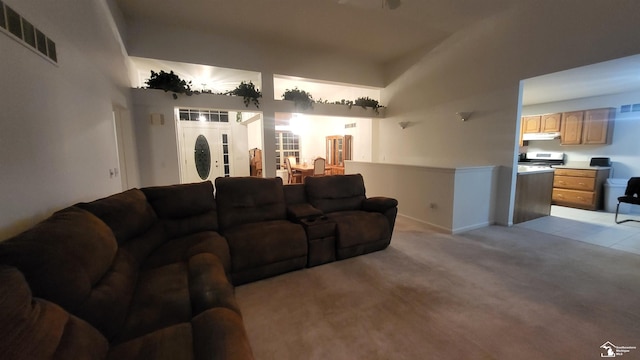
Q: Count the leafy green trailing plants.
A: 4